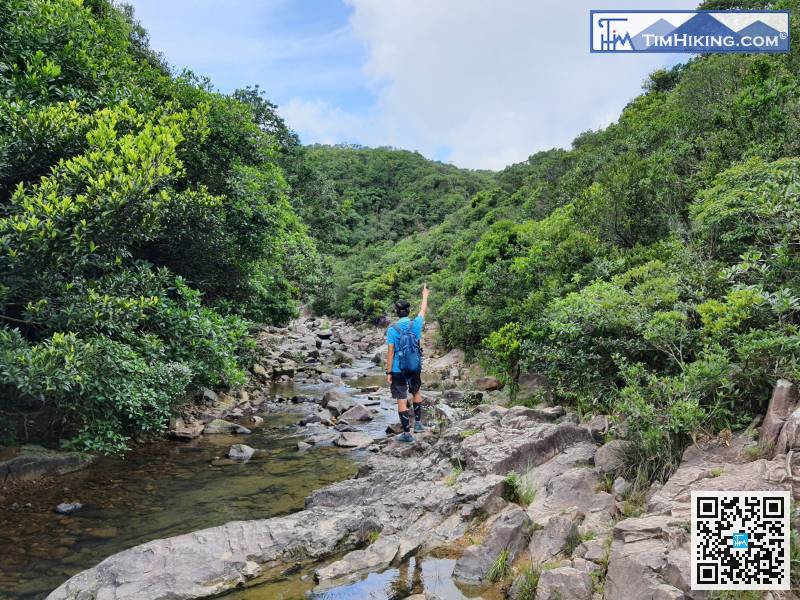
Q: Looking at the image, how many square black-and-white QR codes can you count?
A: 1